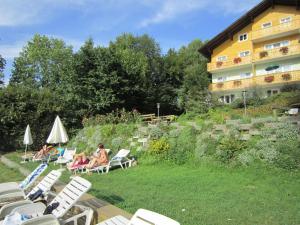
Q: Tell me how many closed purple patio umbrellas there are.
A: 0